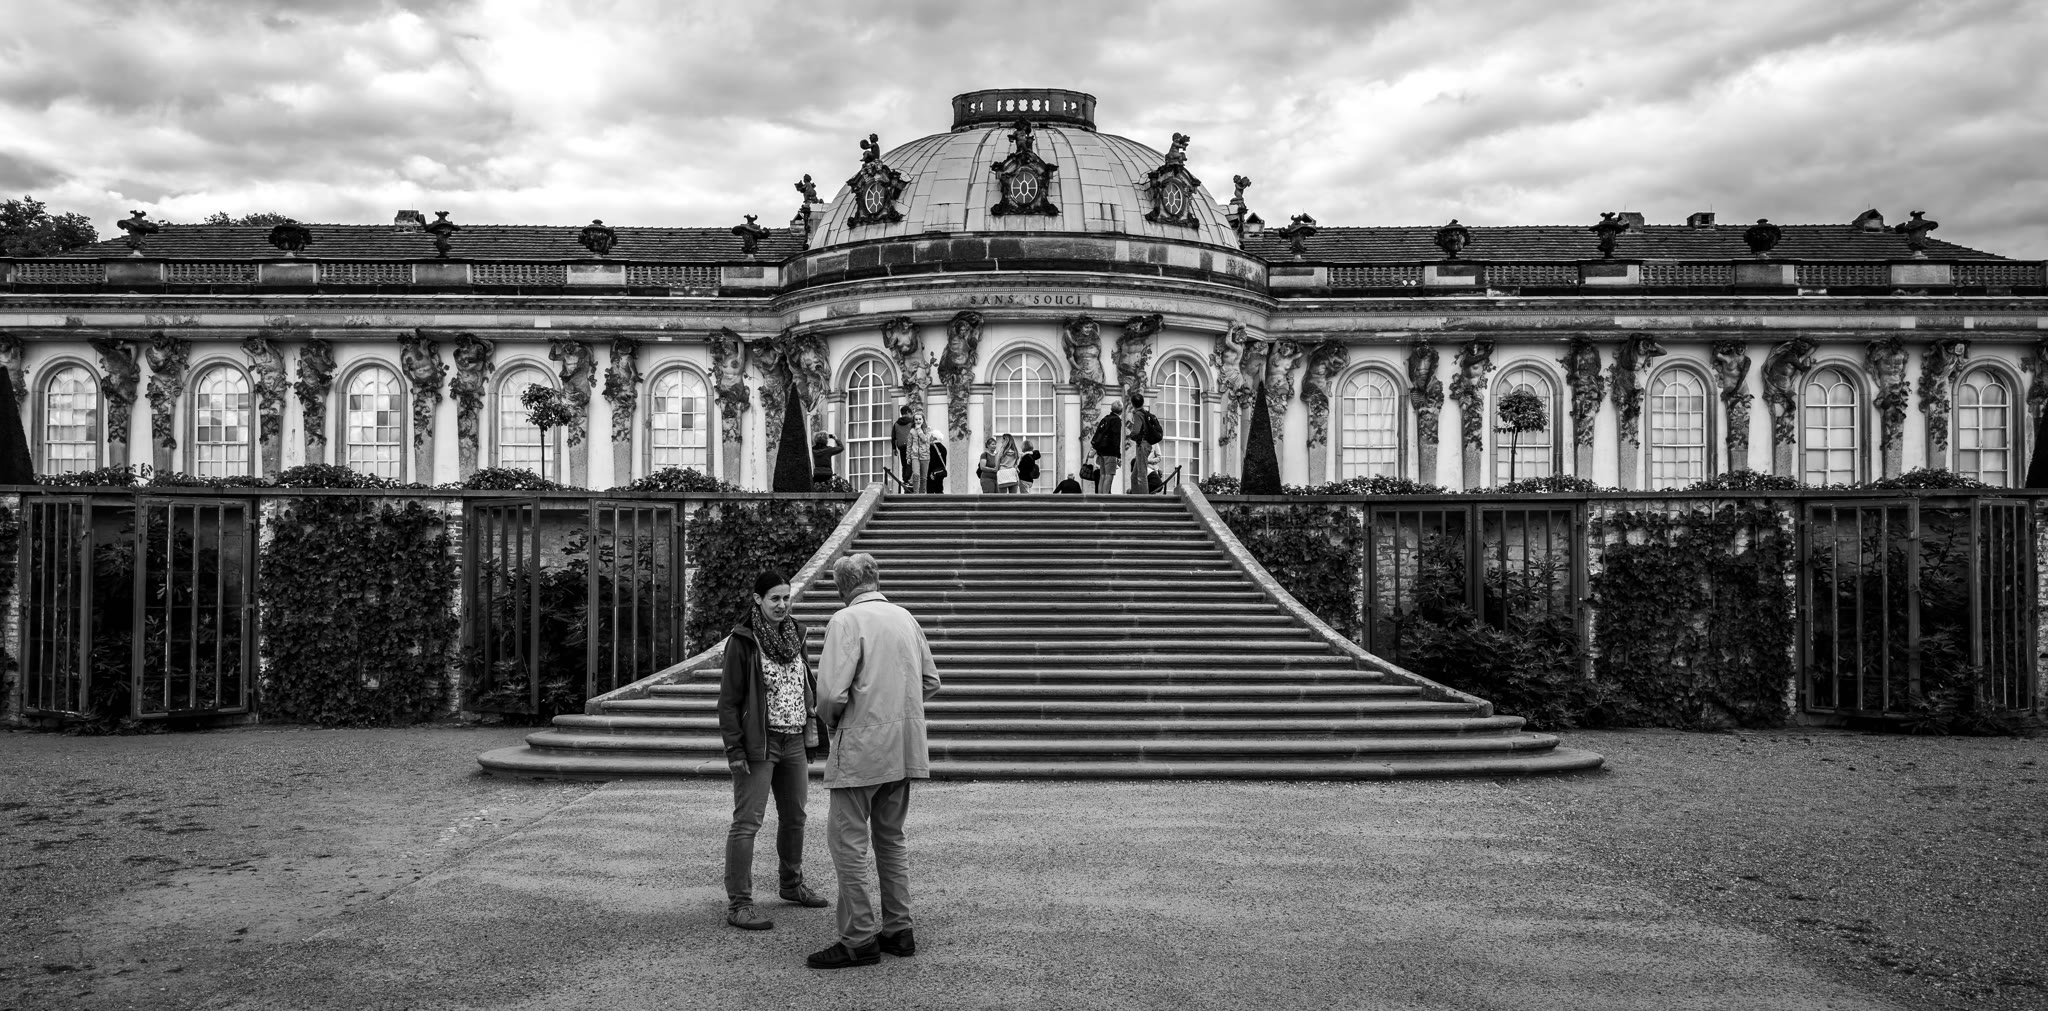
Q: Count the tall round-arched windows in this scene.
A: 13